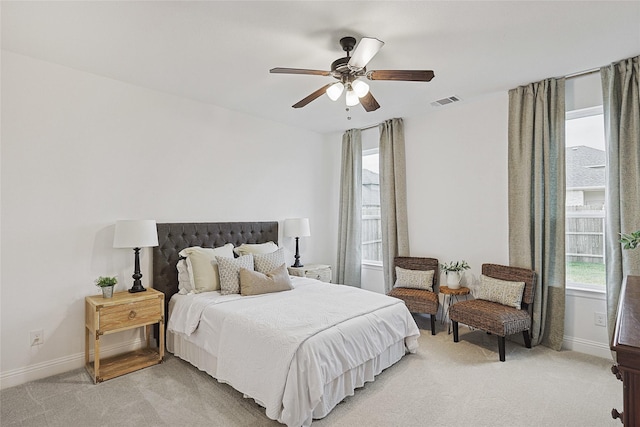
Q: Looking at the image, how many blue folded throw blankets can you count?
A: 0